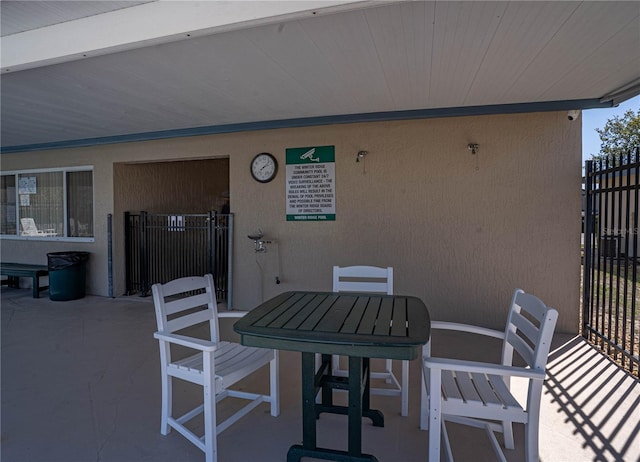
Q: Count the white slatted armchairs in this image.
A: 3